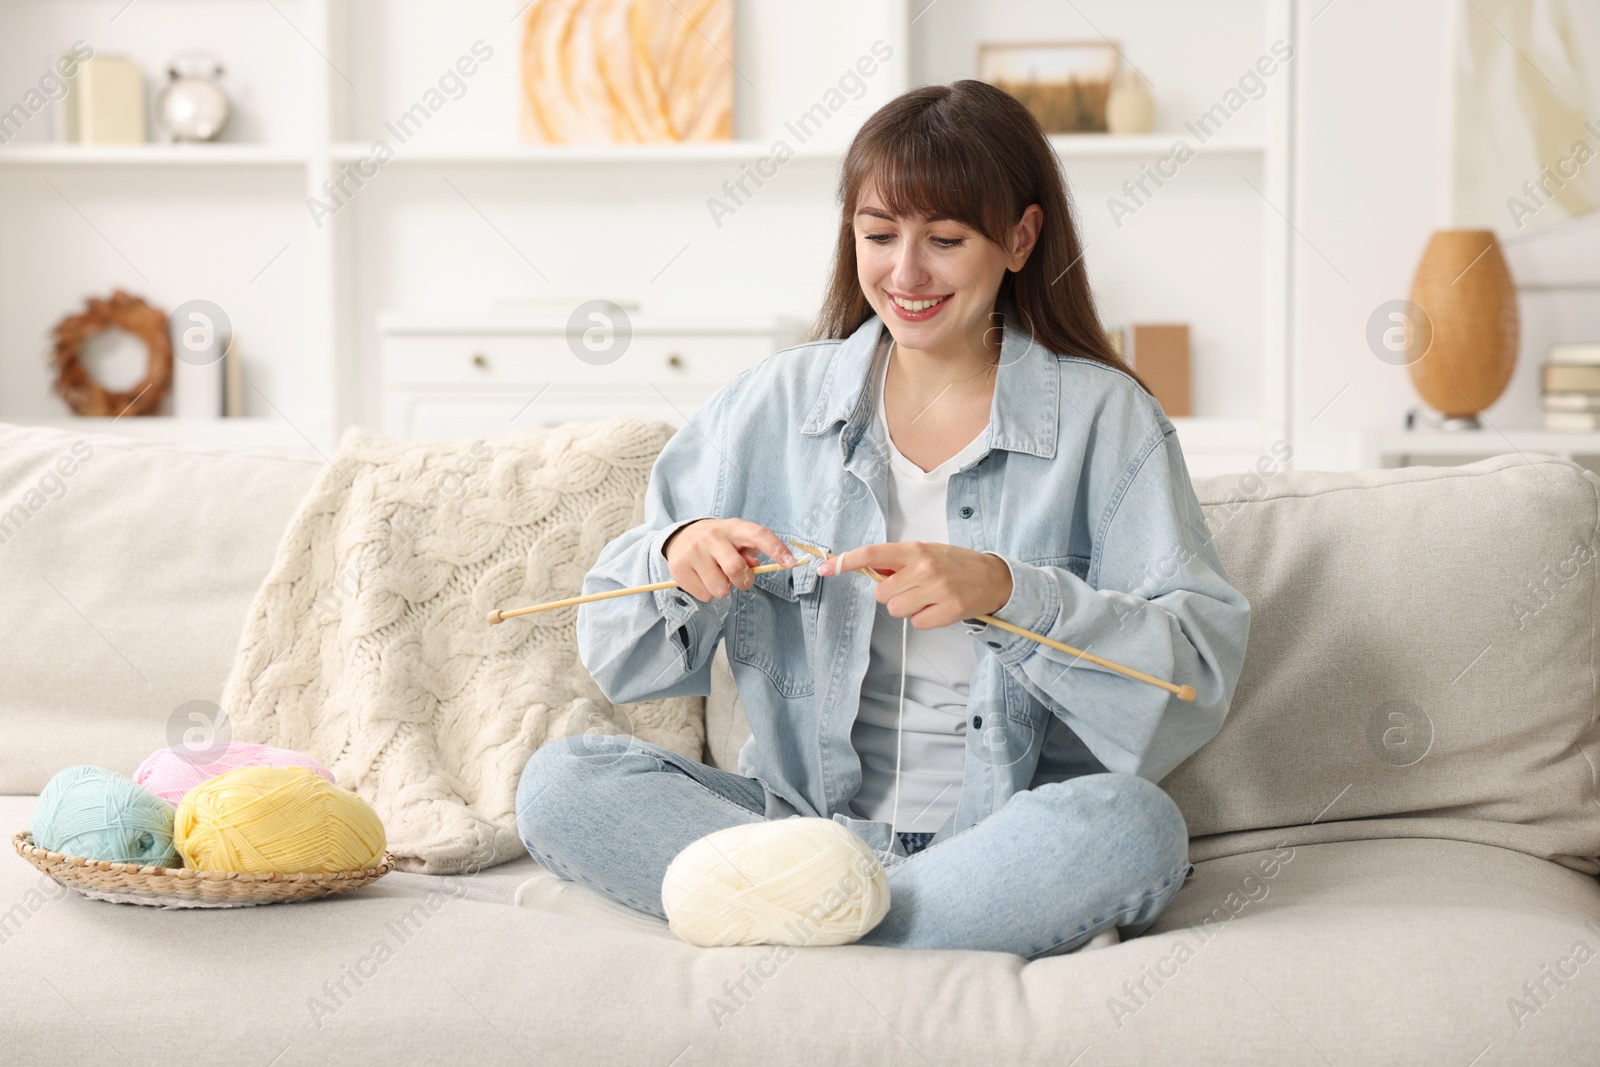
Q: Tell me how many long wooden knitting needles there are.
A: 2